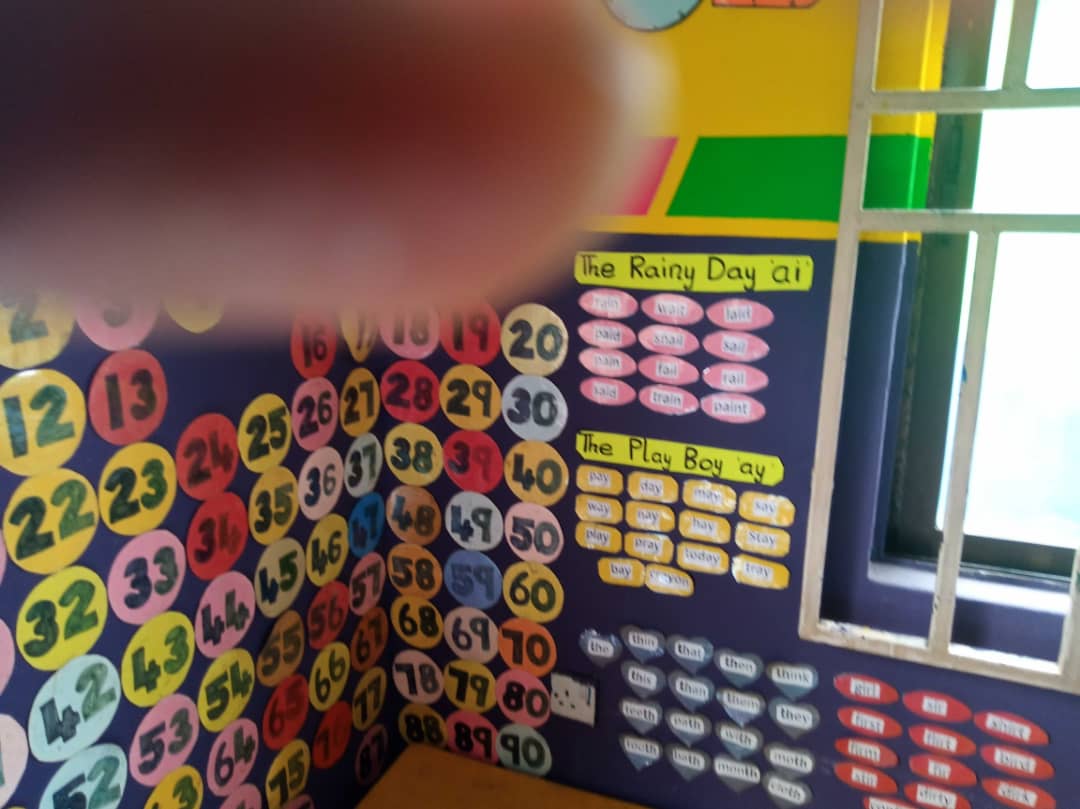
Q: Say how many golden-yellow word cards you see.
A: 14